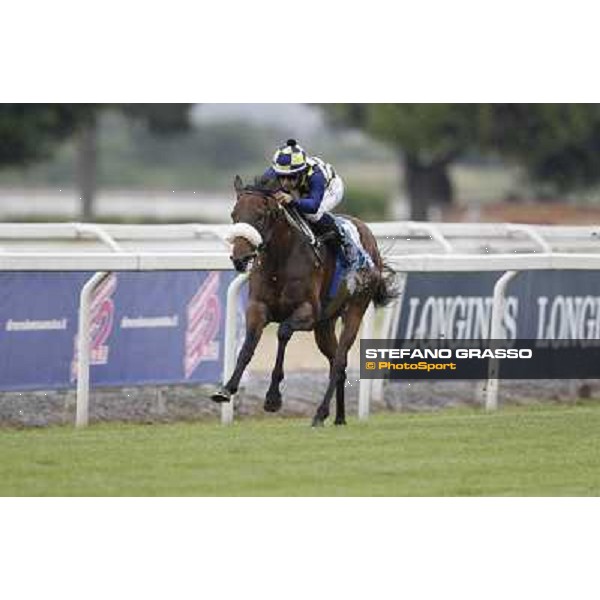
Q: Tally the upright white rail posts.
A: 4